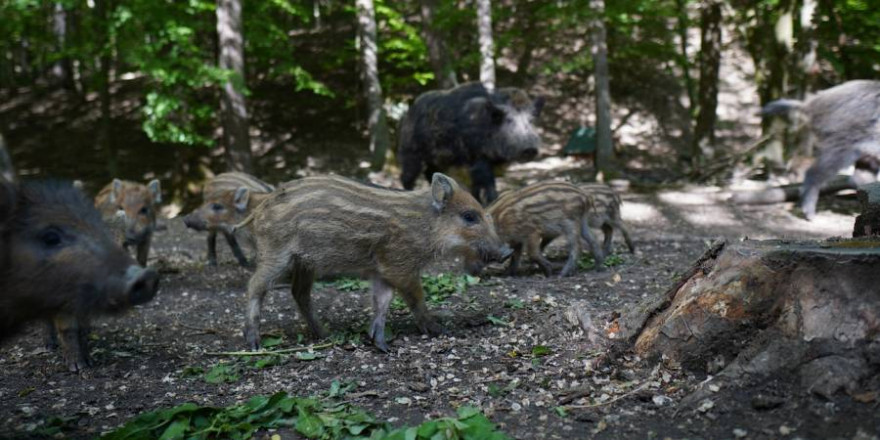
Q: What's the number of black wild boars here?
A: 1